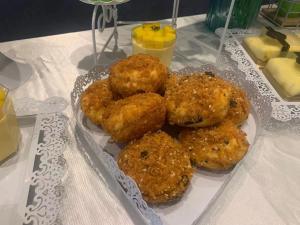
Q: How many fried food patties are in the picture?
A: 7